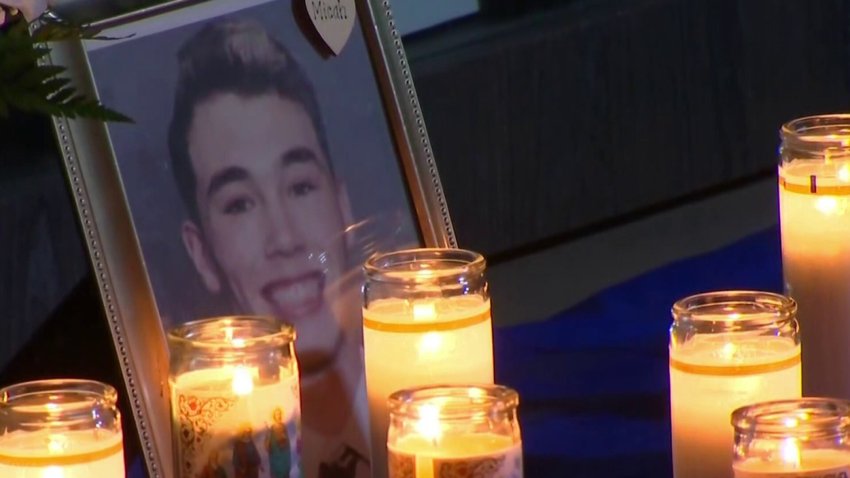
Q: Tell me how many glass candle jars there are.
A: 7